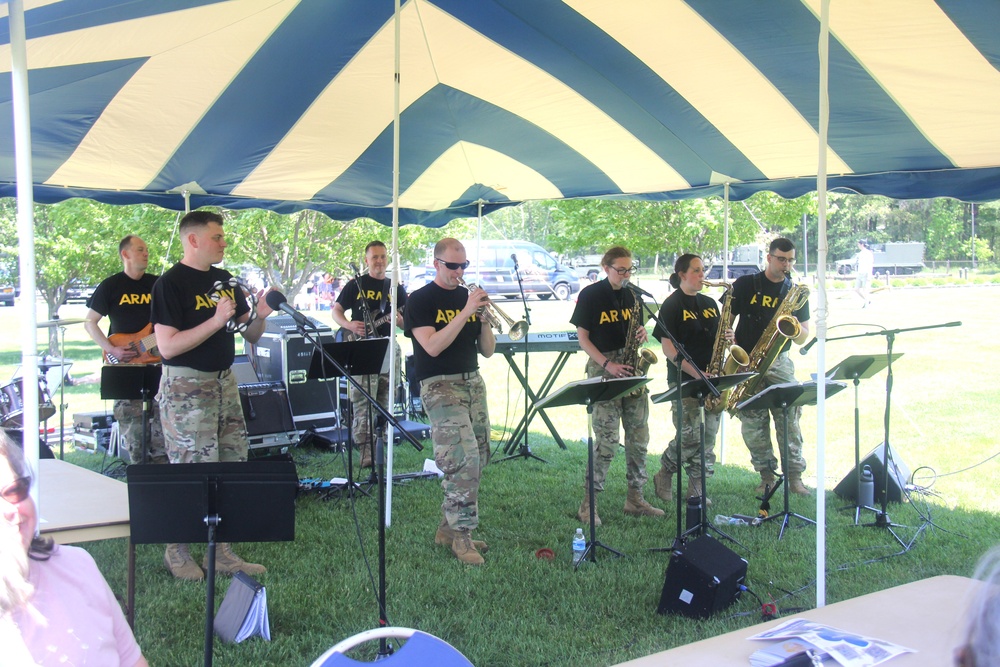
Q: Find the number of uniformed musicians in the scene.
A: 7